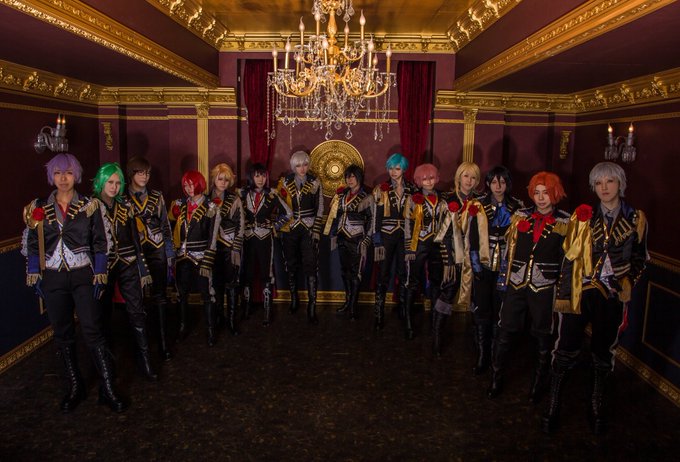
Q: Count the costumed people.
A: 14